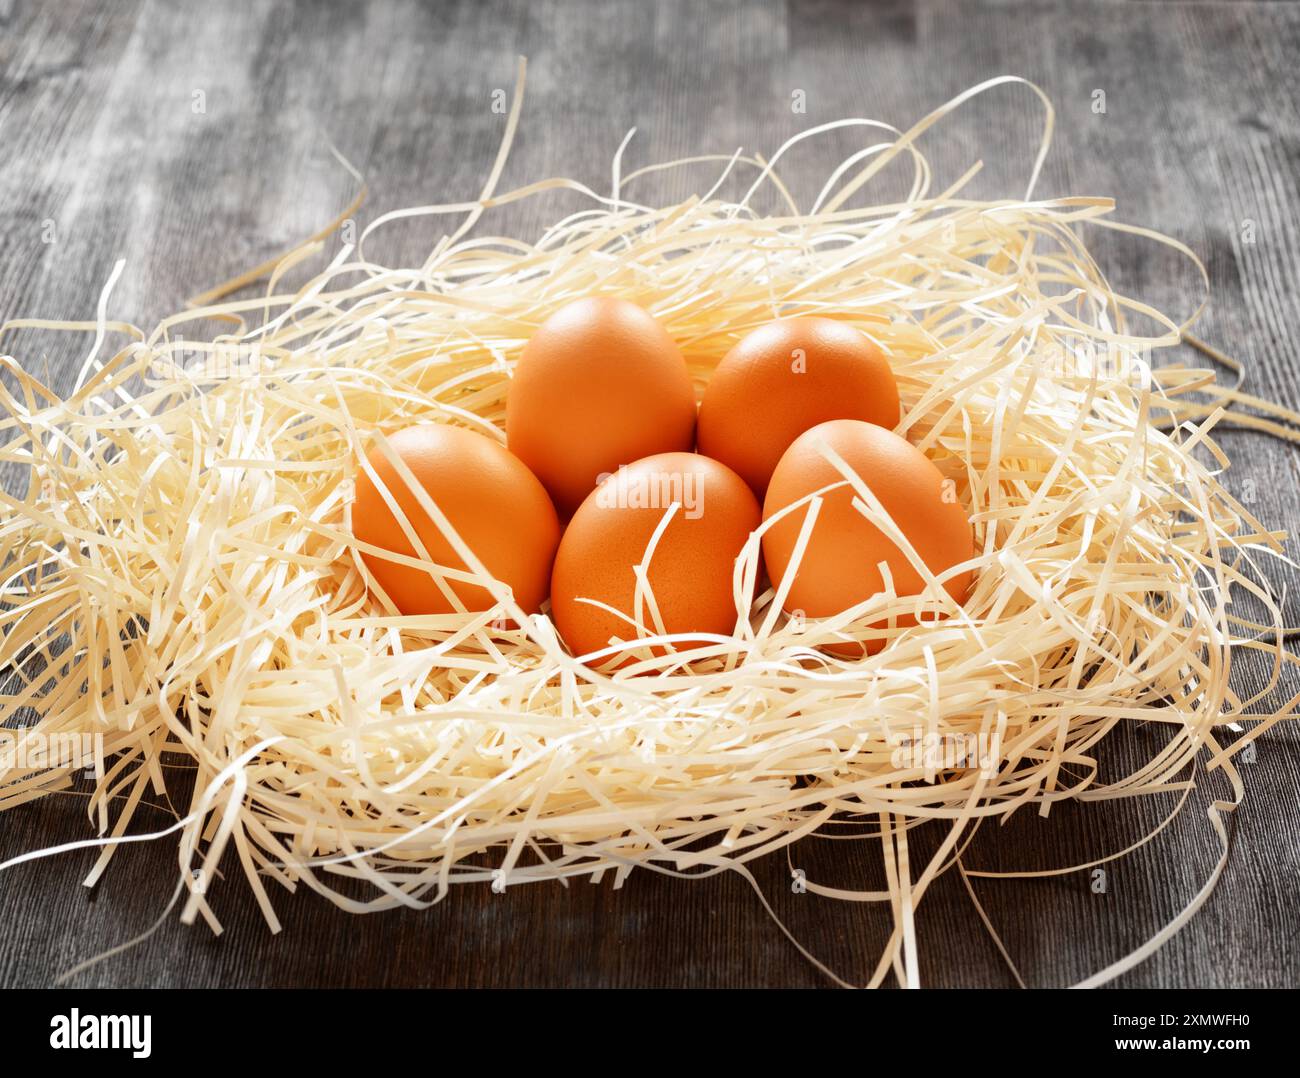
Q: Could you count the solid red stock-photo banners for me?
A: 0